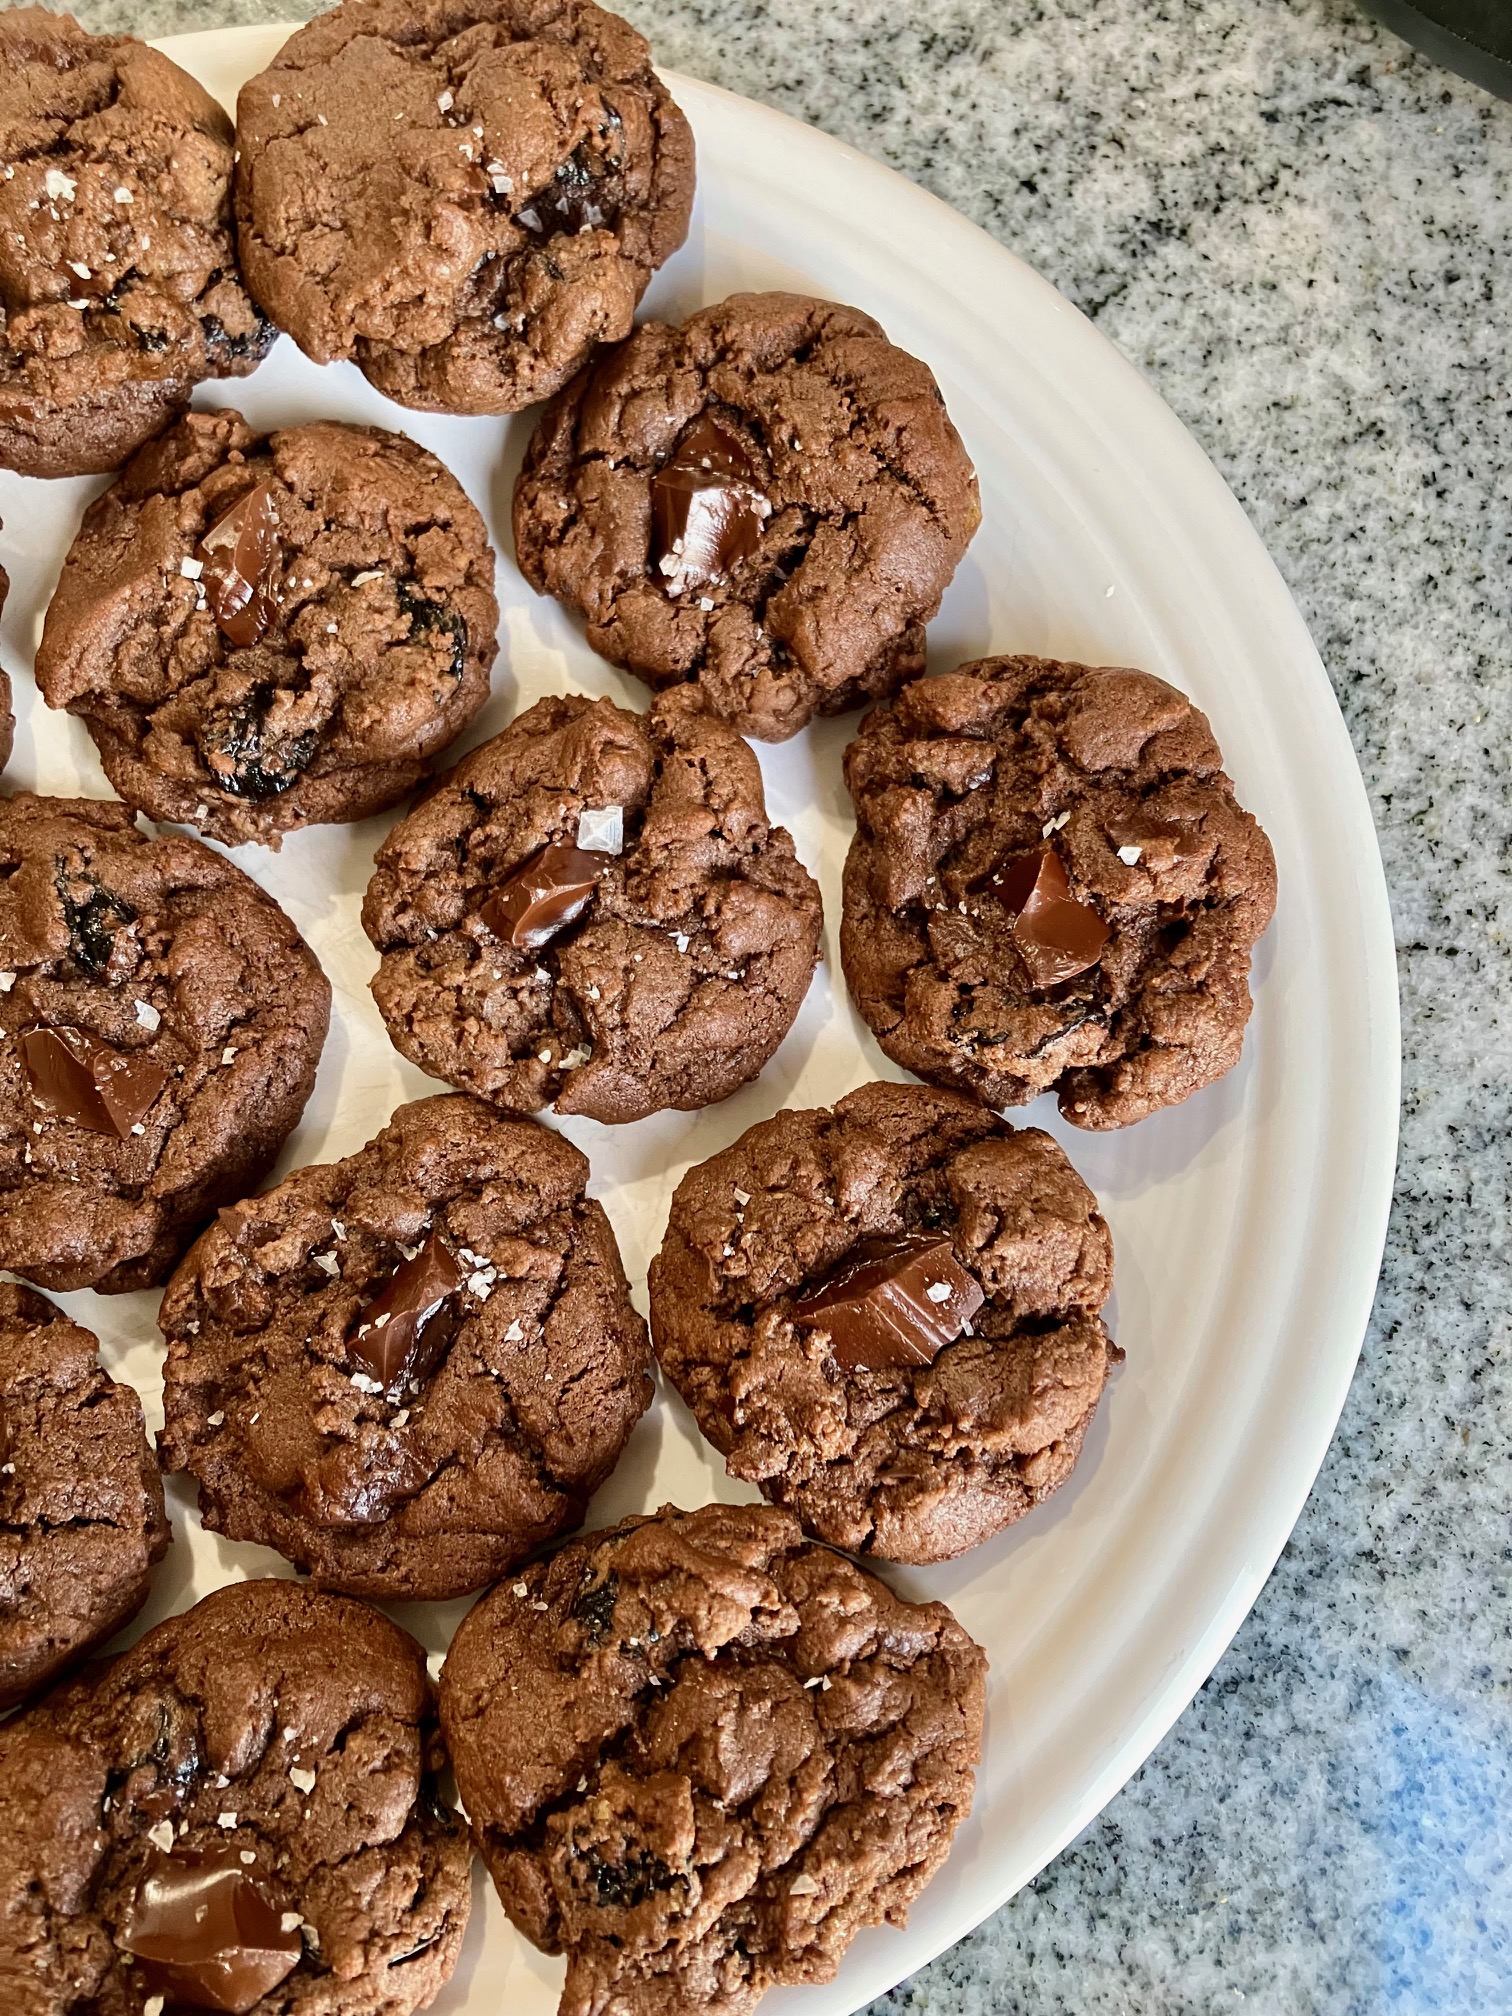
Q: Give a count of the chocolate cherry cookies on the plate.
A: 13